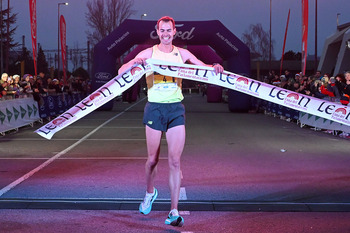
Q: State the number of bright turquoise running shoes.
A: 2